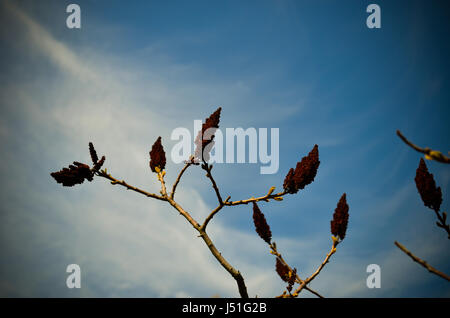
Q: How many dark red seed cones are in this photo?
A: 8